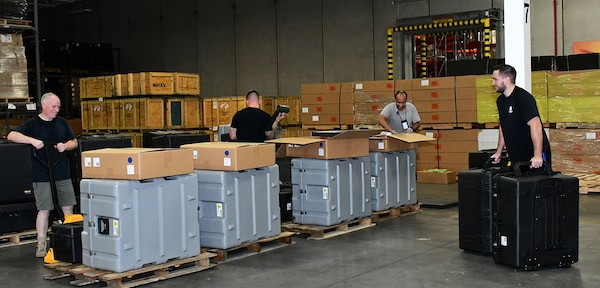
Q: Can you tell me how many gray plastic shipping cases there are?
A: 4